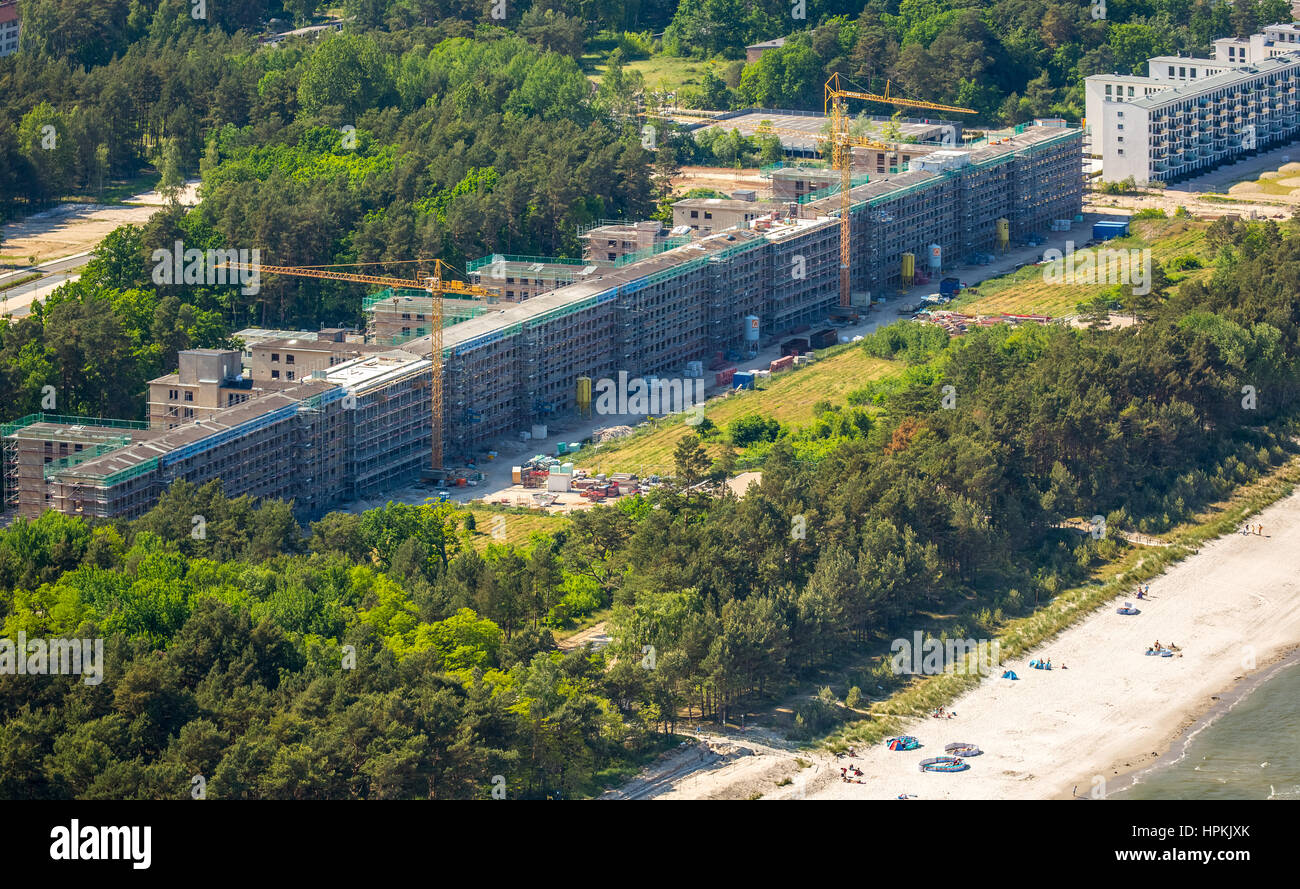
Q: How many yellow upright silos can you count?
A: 3